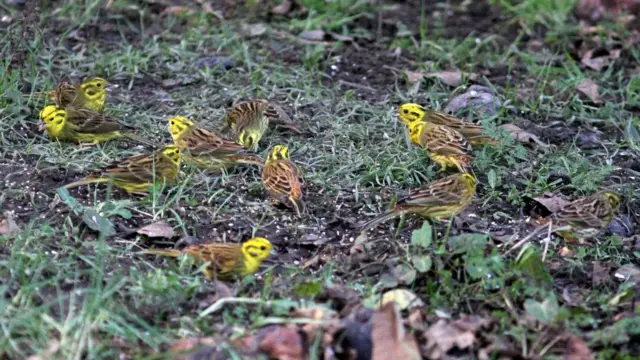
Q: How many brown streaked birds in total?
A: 11